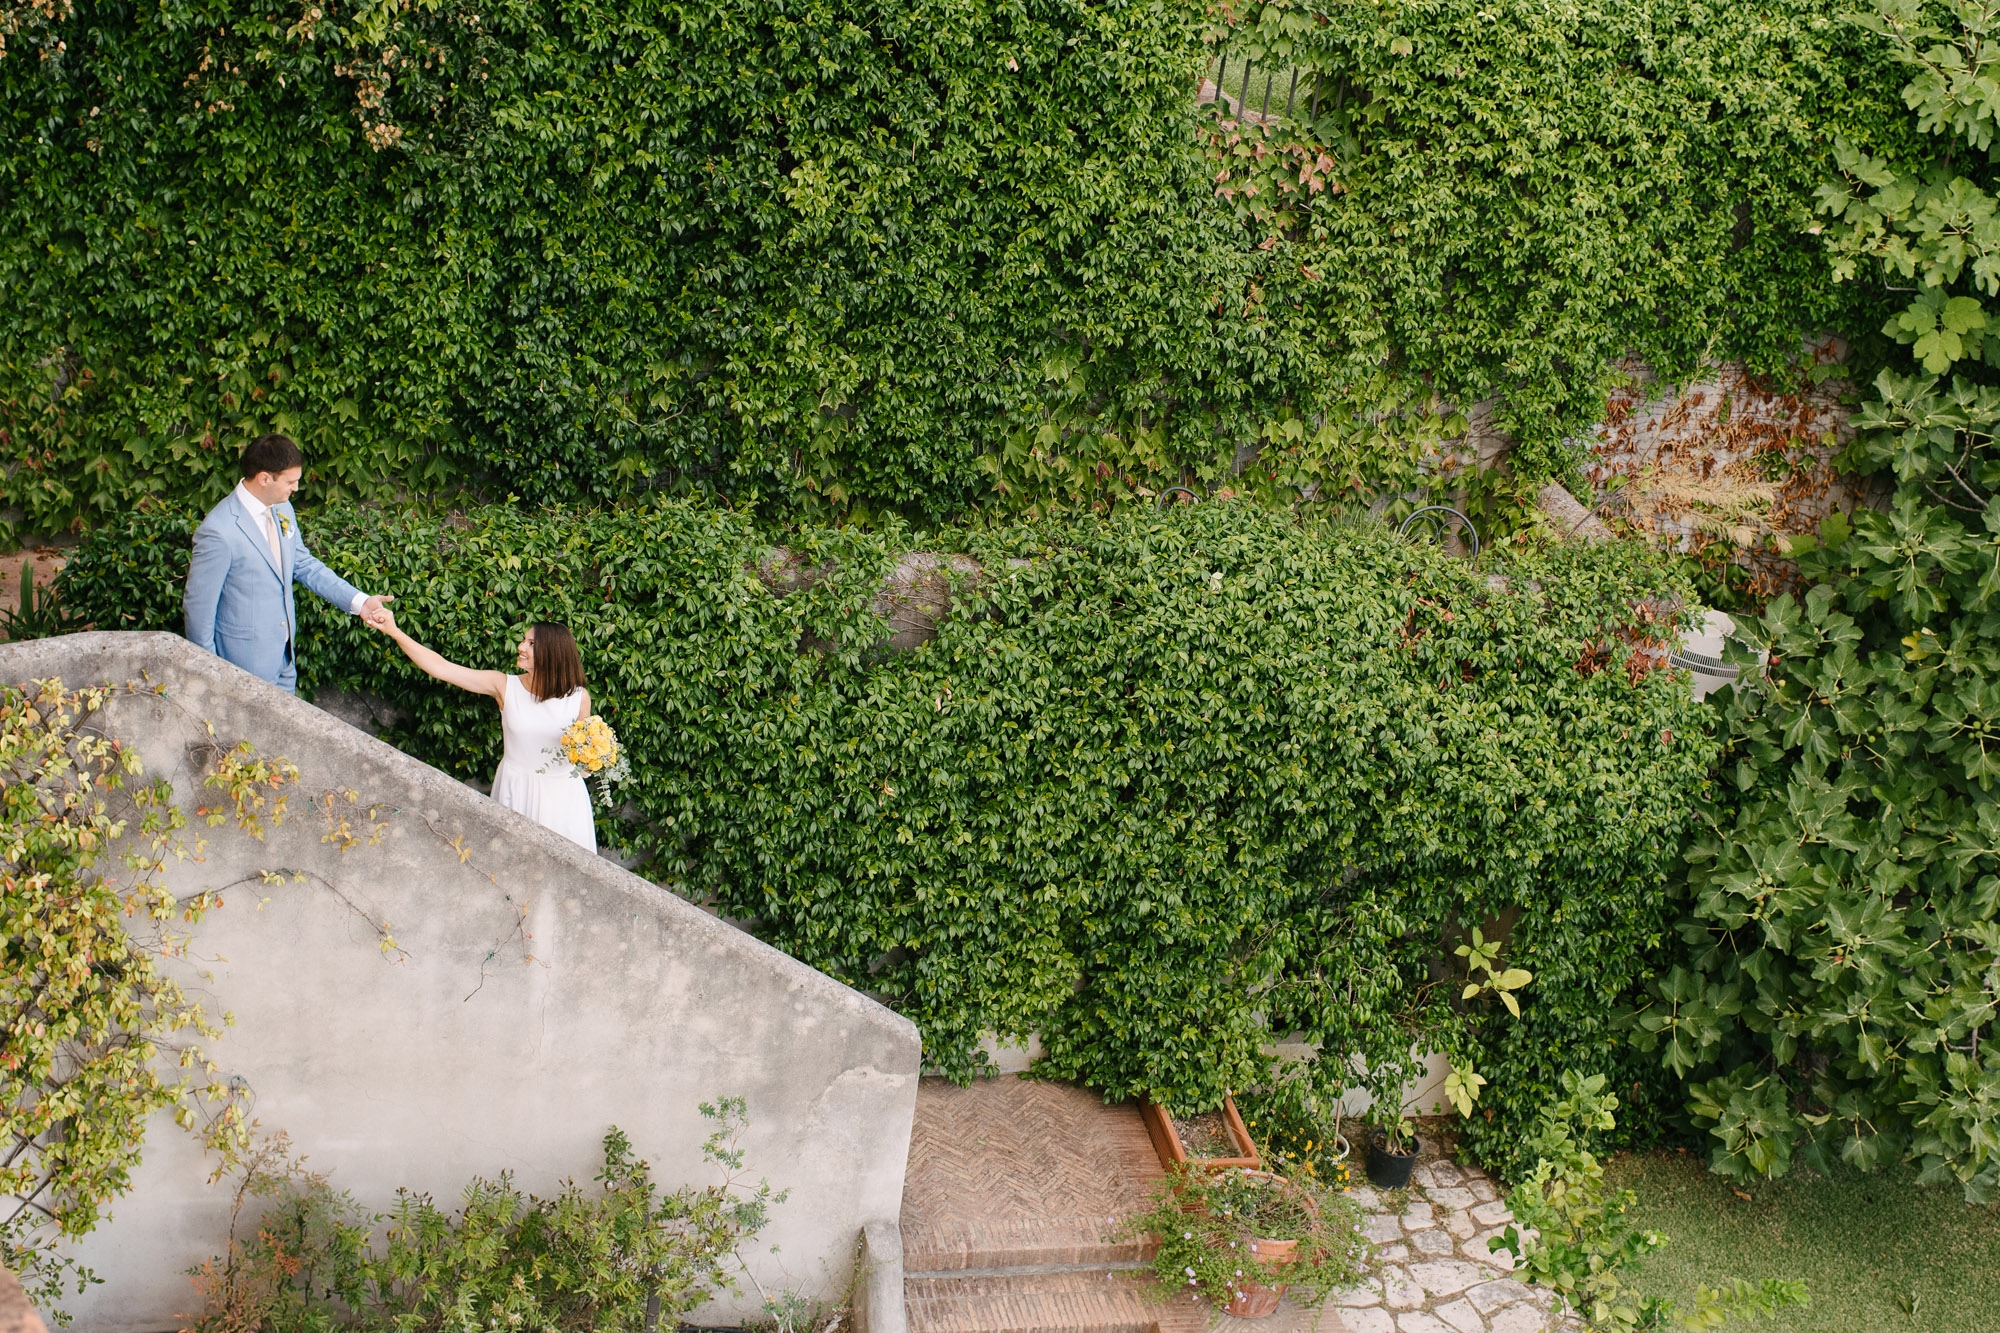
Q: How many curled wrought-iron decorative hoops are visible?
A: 2